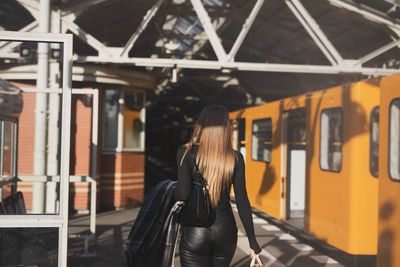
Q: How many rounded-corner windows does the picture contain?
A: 4